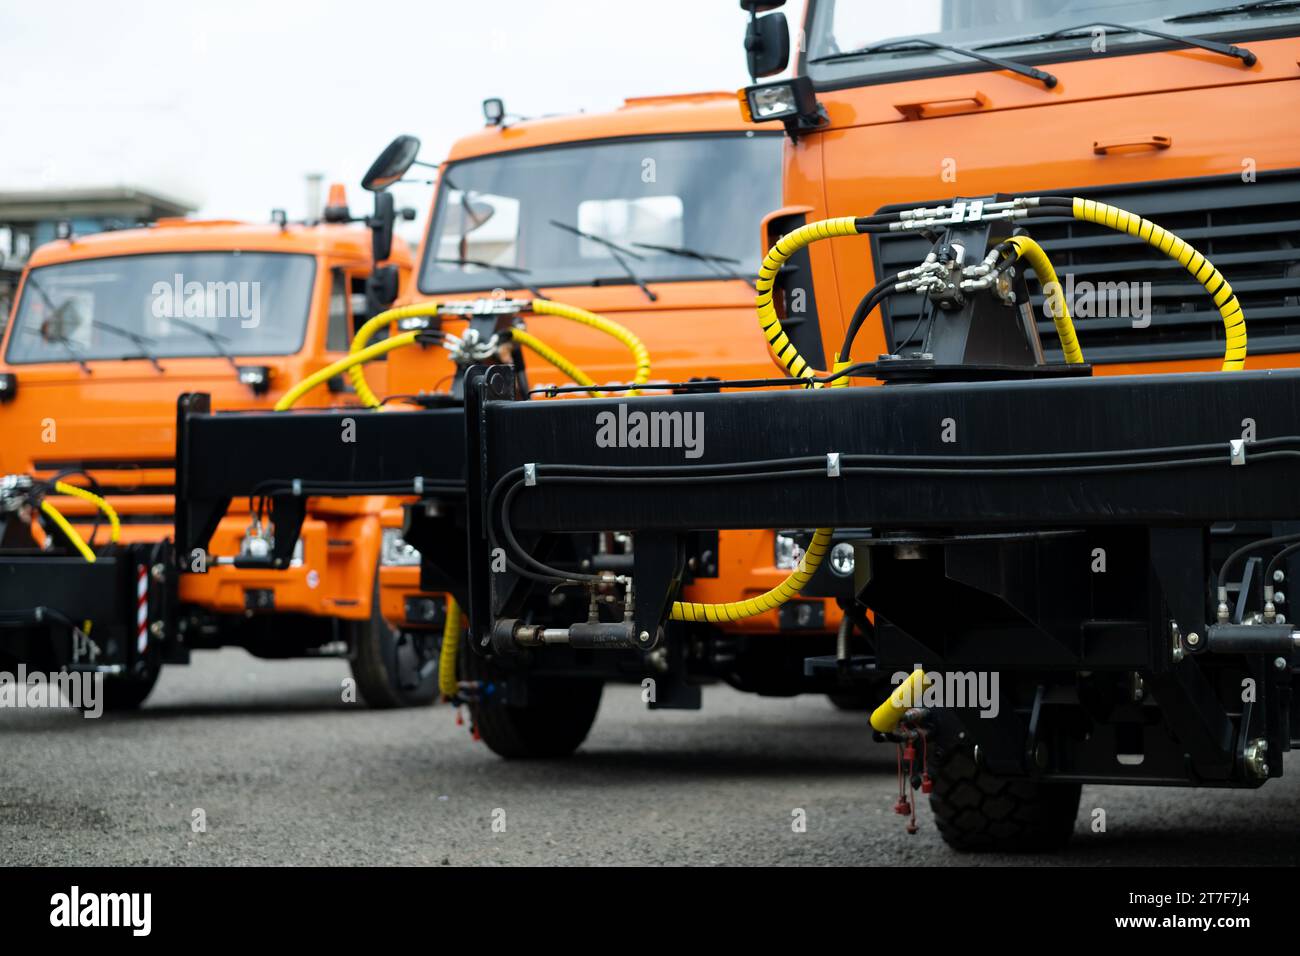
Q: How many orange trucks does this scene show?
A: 3